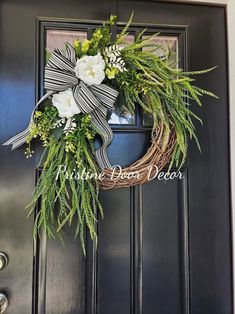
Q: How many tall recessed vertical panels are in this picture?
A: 2